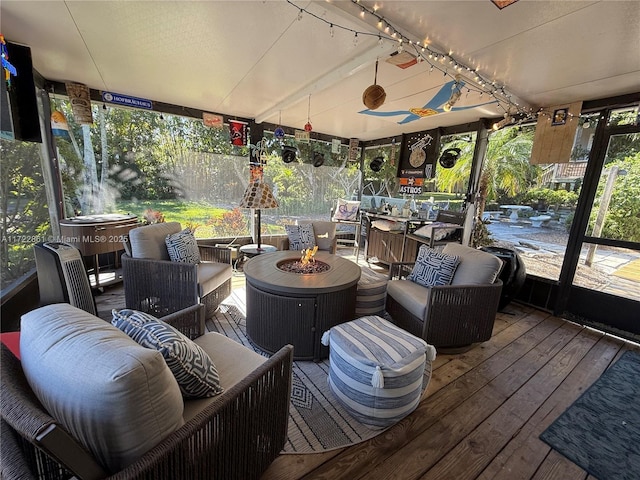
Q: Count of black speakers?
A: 4